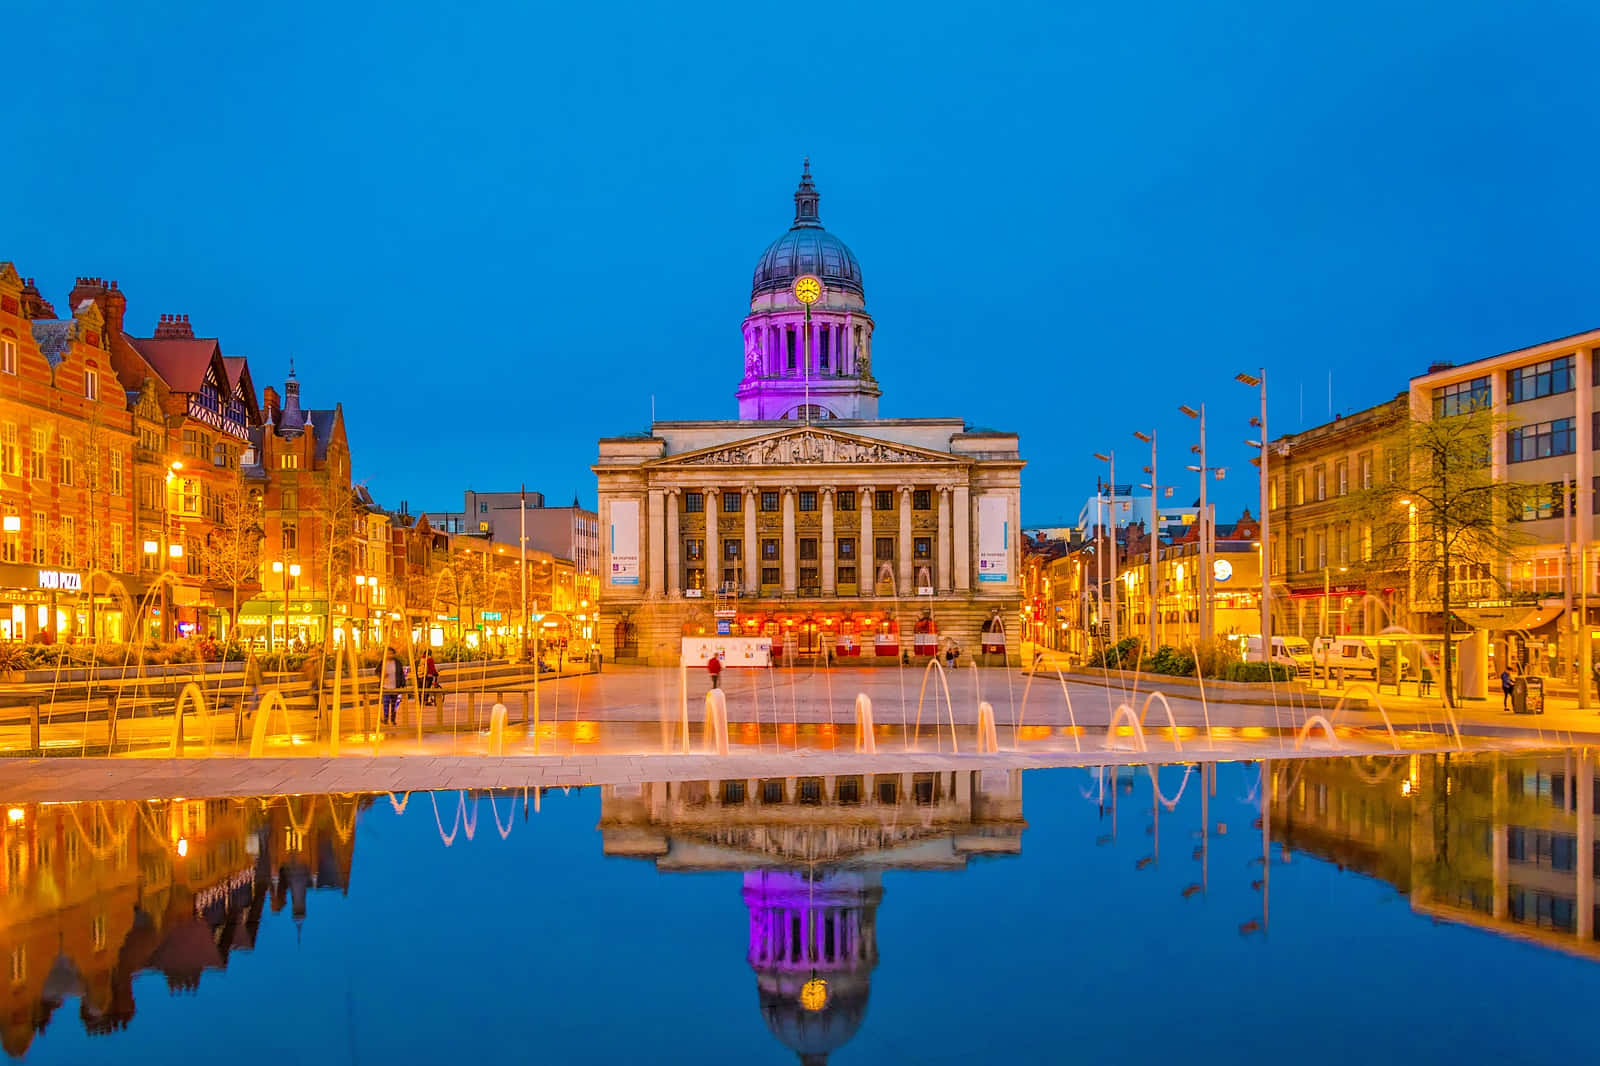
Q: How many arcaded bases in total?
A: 1